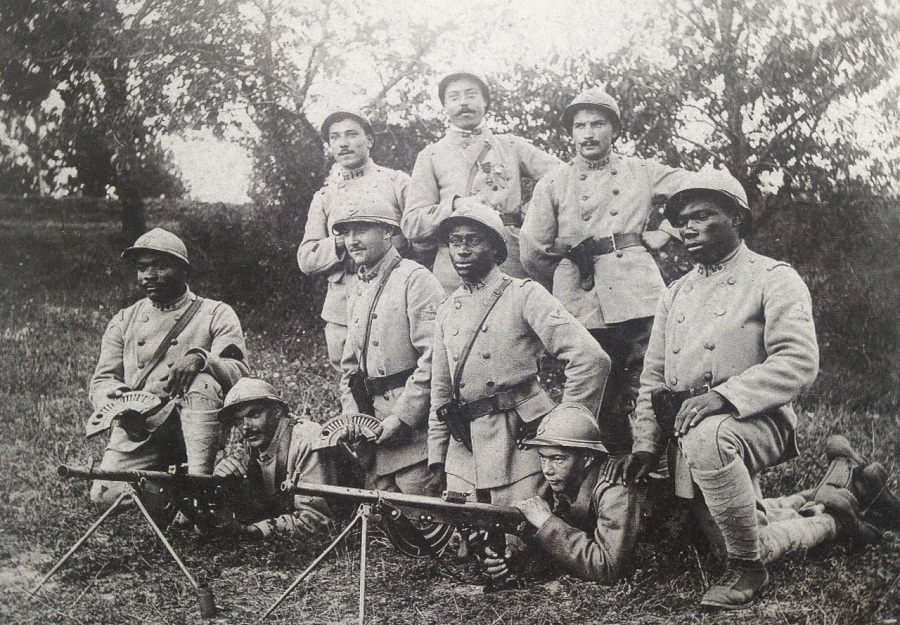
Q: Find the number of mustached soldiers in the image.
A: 6